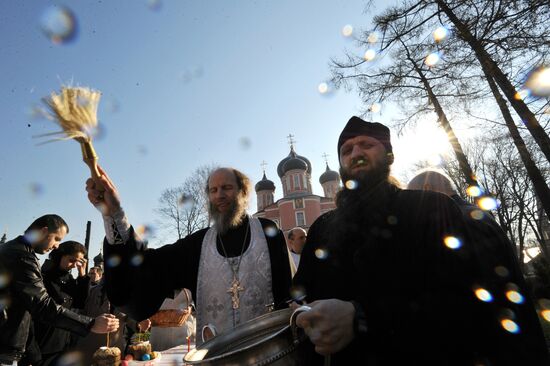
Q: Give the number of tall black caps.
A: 1